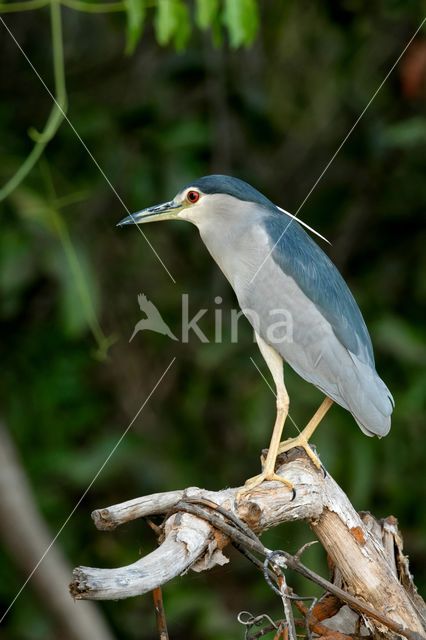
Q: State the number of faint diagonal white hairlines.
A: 4